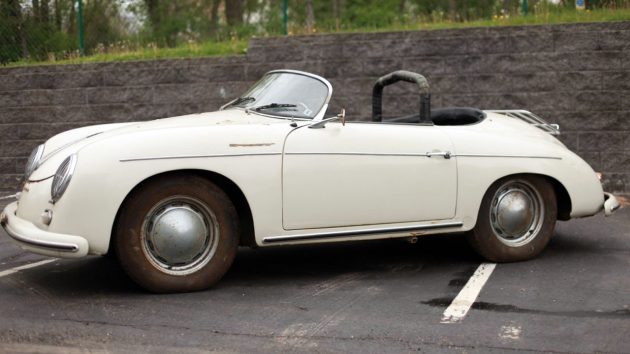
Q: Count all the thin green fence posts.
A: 3